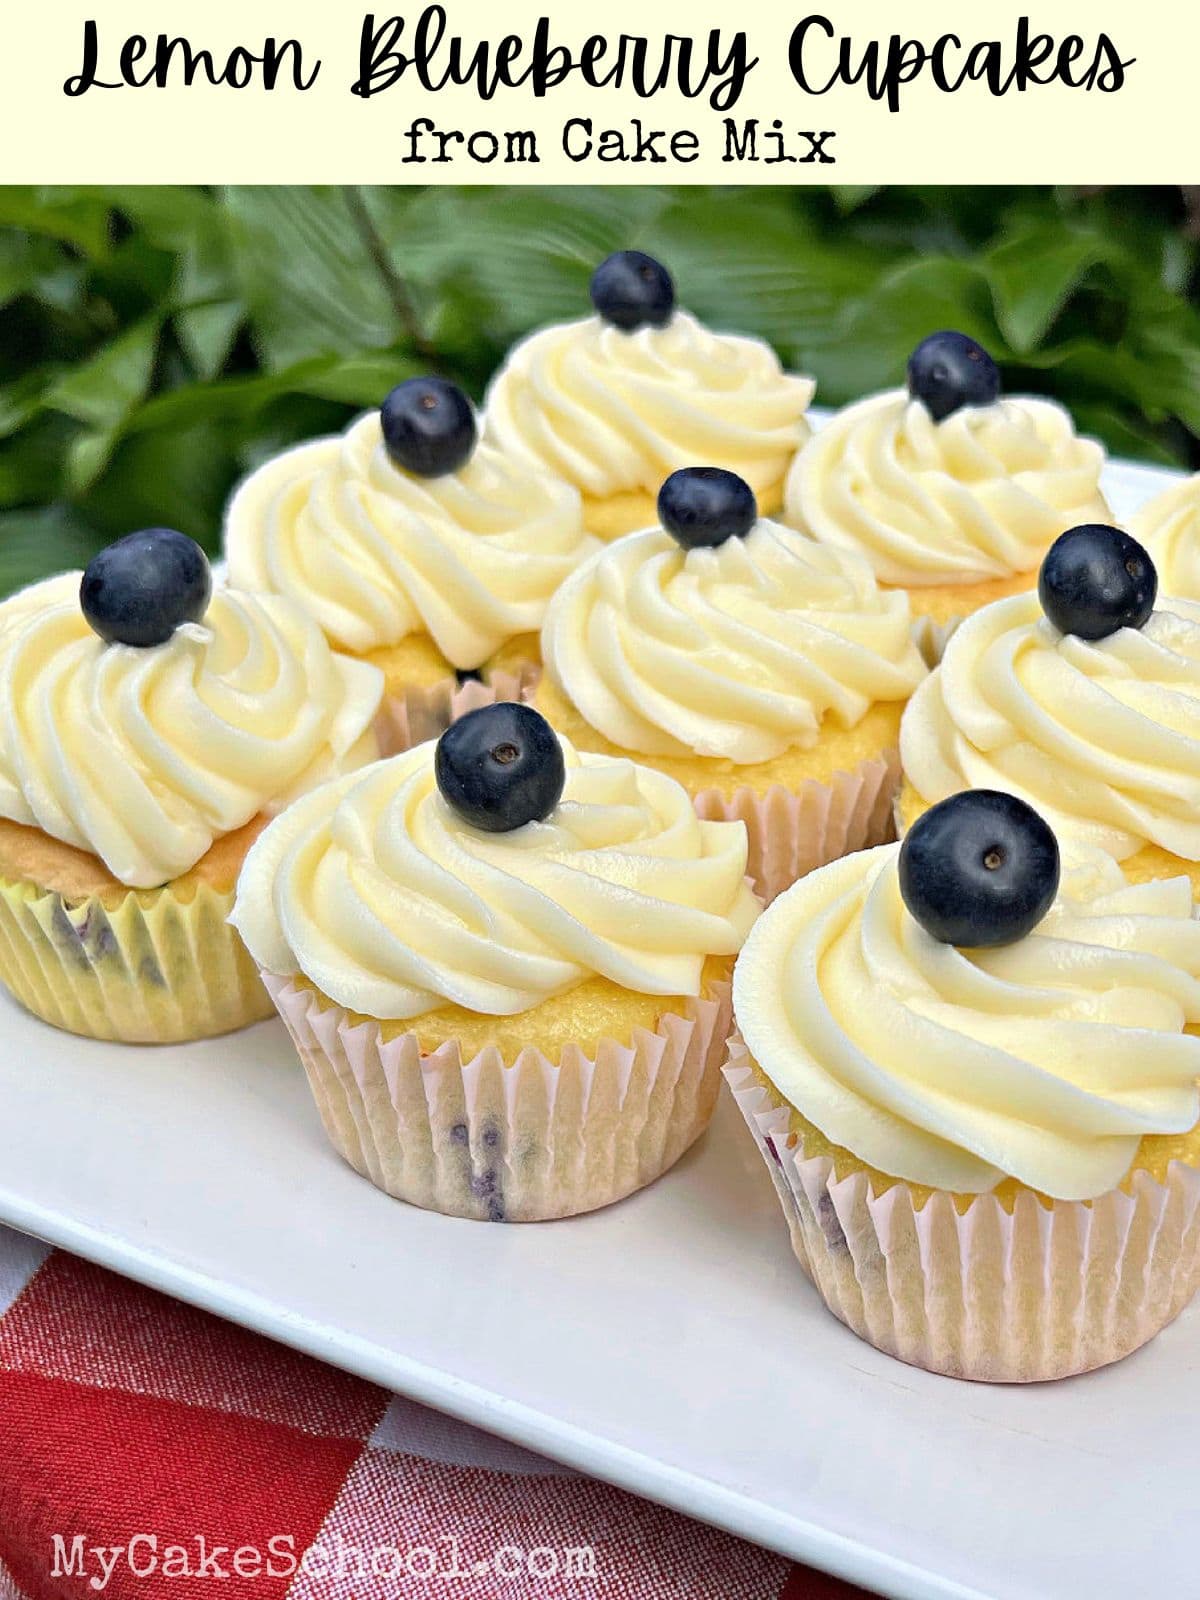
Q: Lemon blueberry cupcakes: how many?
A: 9